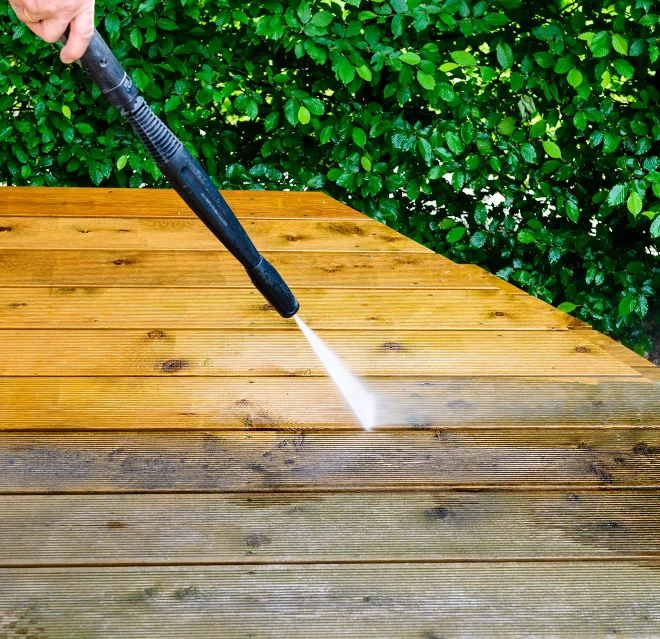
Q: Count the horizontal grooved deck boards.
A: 9